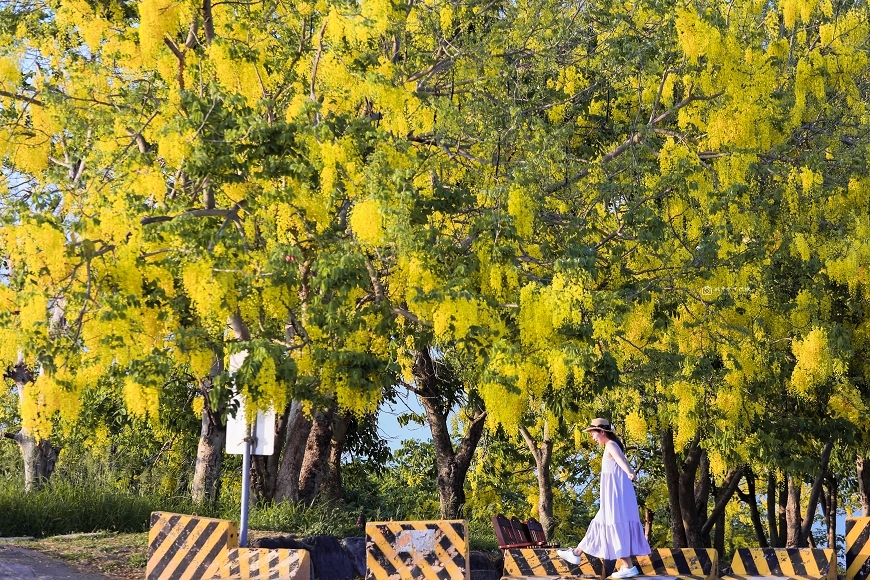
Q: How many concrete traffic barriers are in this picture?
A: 7